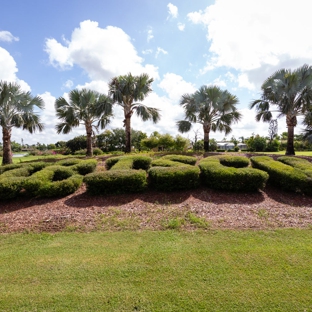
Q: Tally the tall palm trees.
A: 5